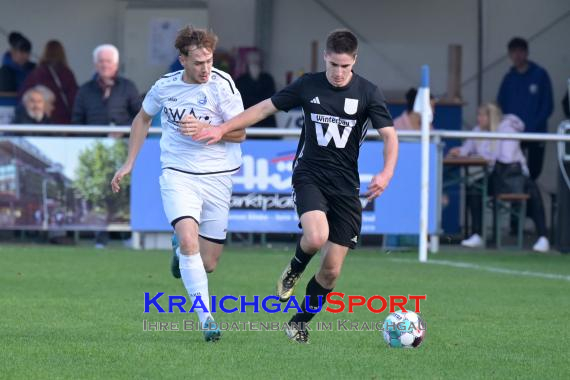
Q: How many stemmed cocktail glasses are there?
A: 0